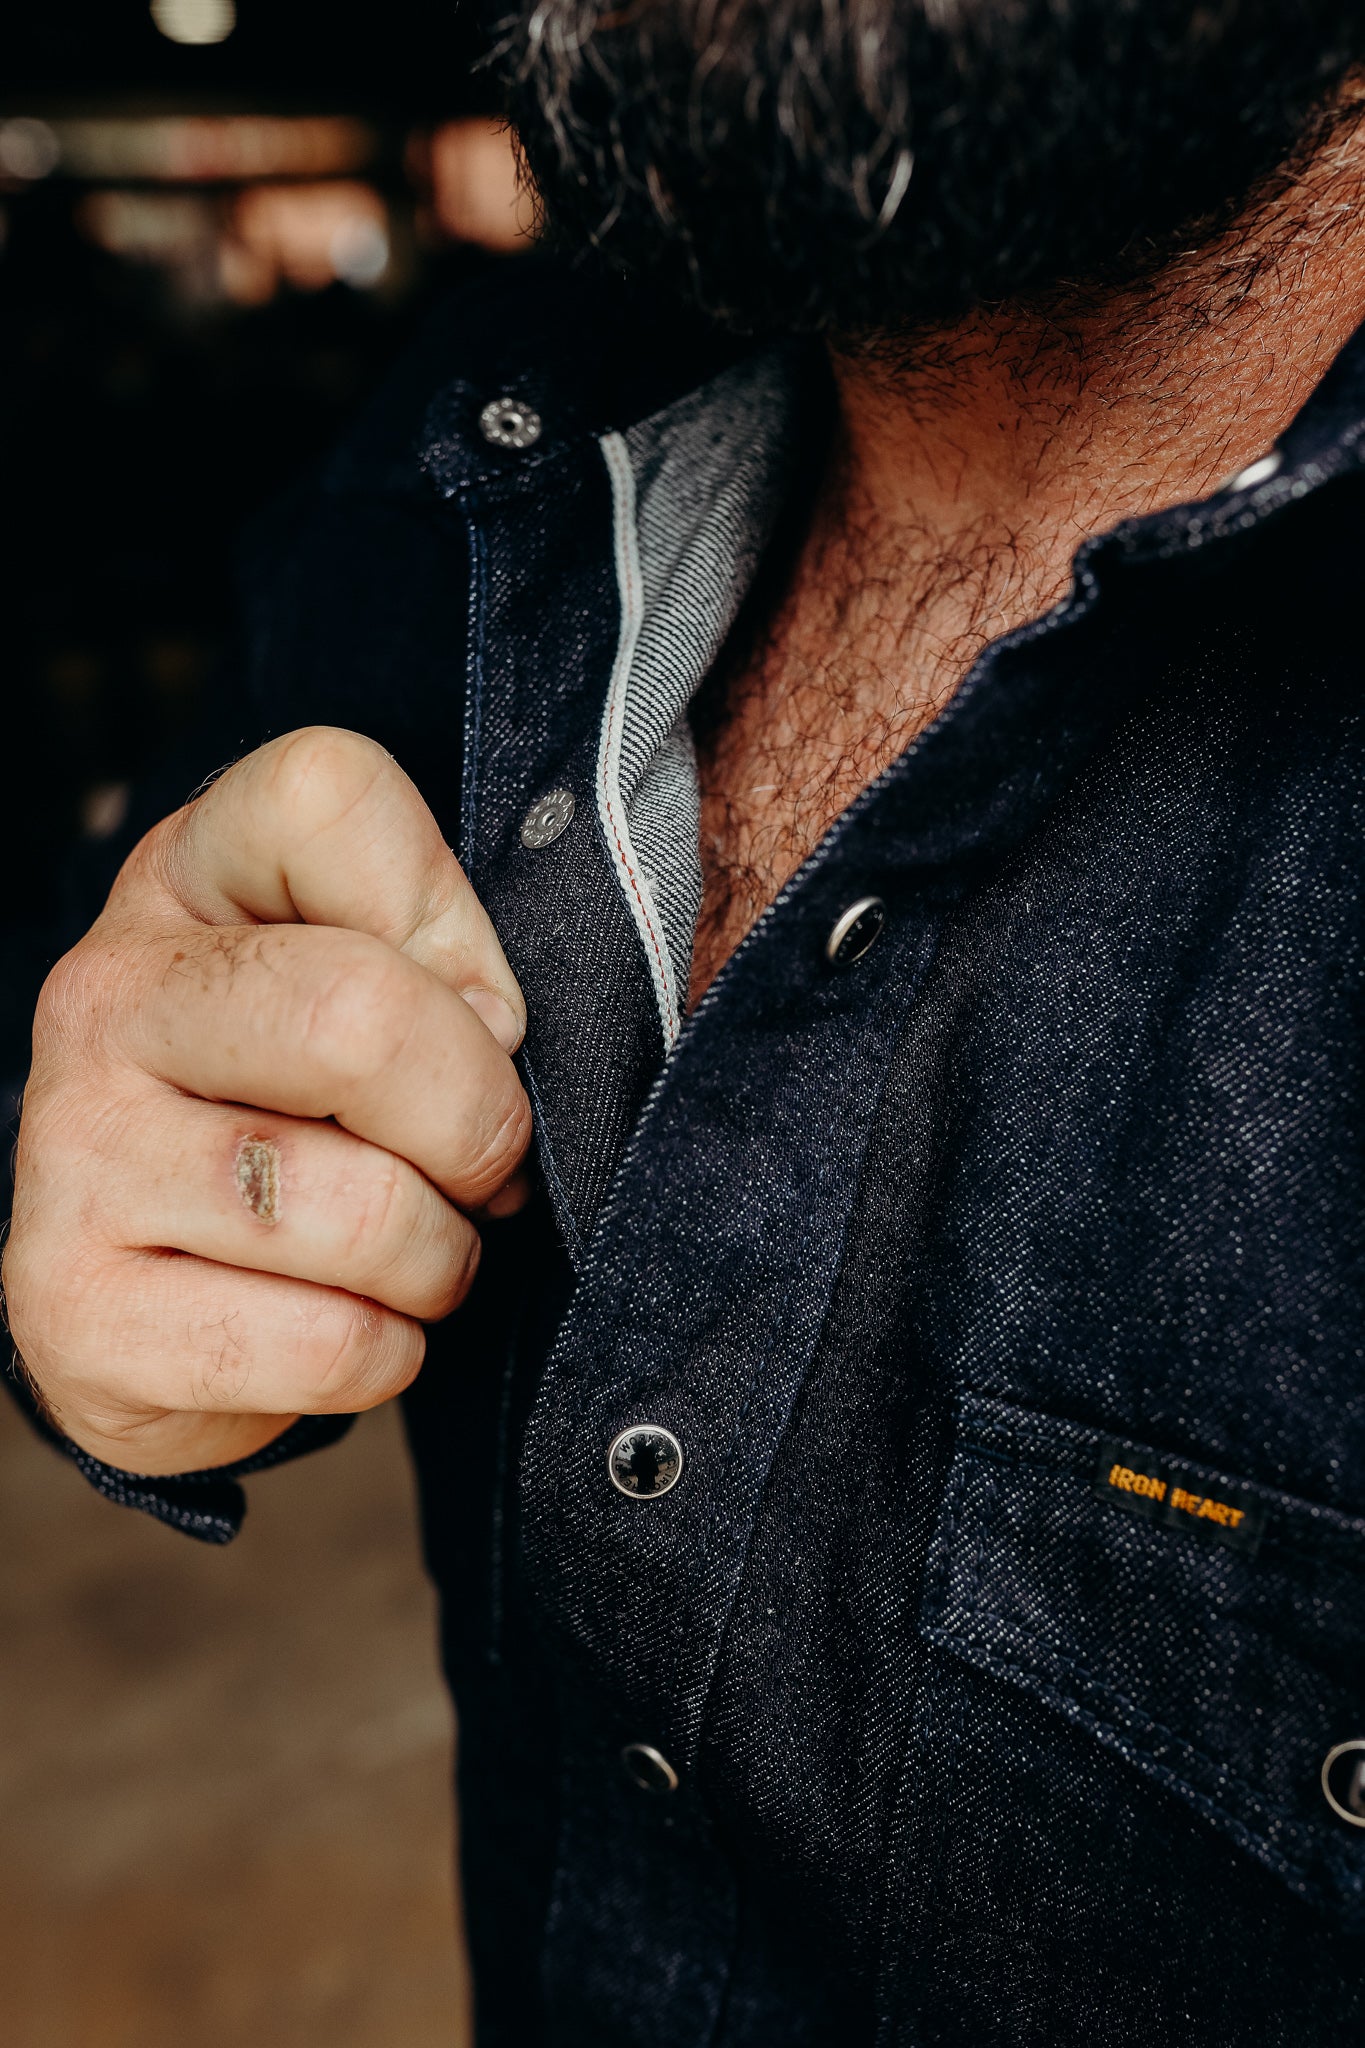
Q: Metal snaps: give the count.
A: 7